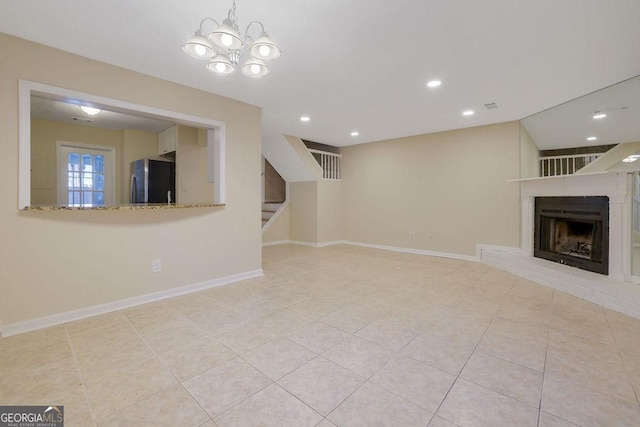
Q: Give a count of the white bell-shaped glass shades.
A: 5